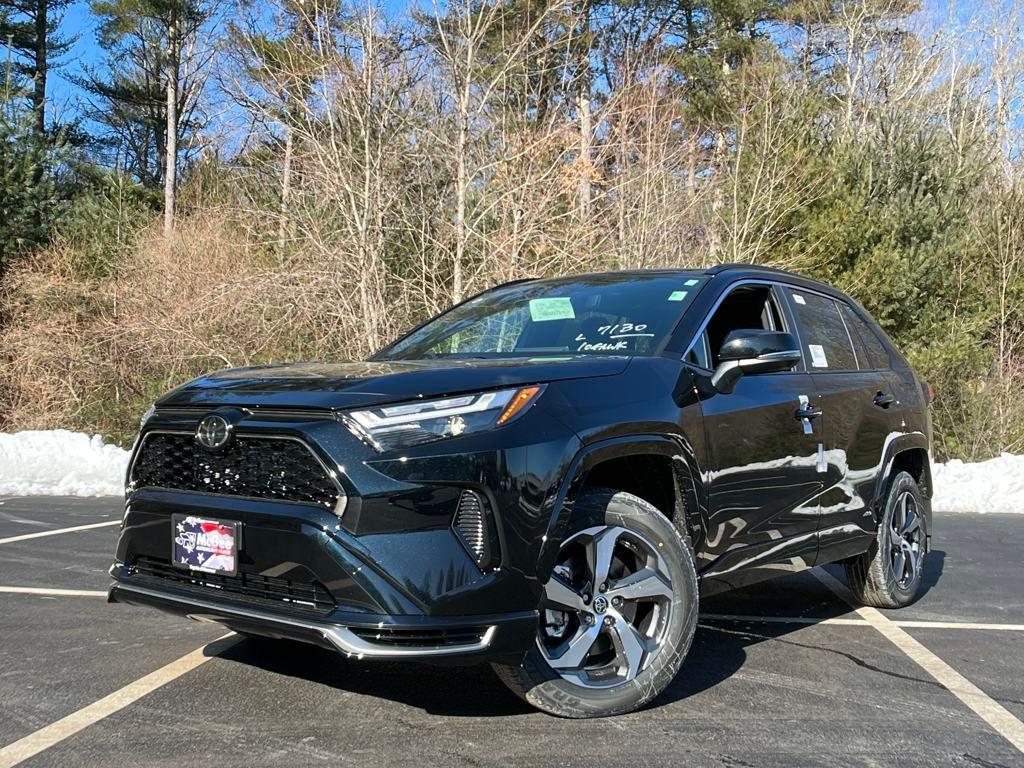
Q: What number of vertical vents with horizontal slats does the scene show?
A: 1